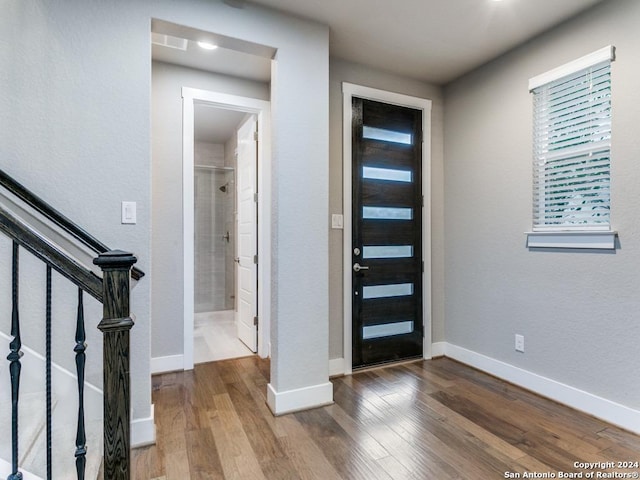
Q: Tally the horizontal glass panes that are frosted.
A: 6